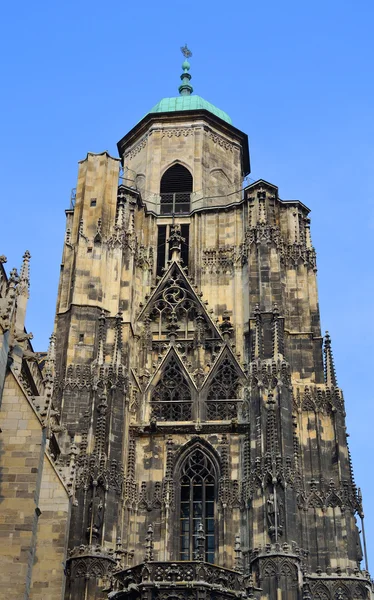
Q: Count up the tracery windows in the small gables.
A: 2